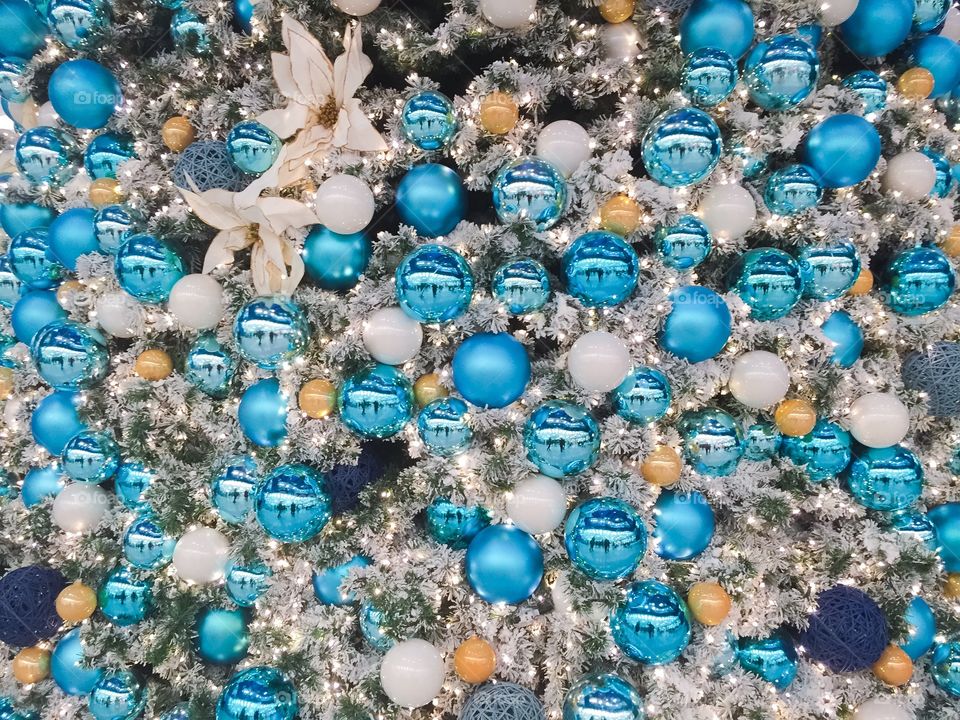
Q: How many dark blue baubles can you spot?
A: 3